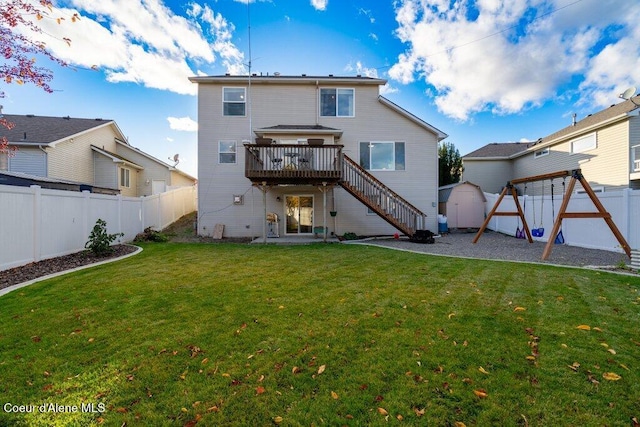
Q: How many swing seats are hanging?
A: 3